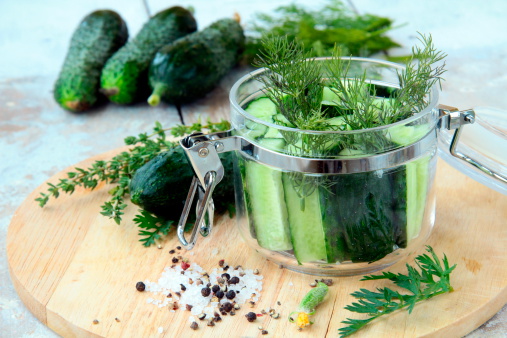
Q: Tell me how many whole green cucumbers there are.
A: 4